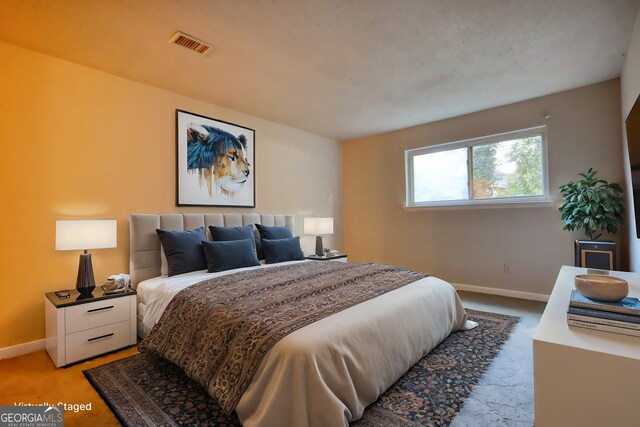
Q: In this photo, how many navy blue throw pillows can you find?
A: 5